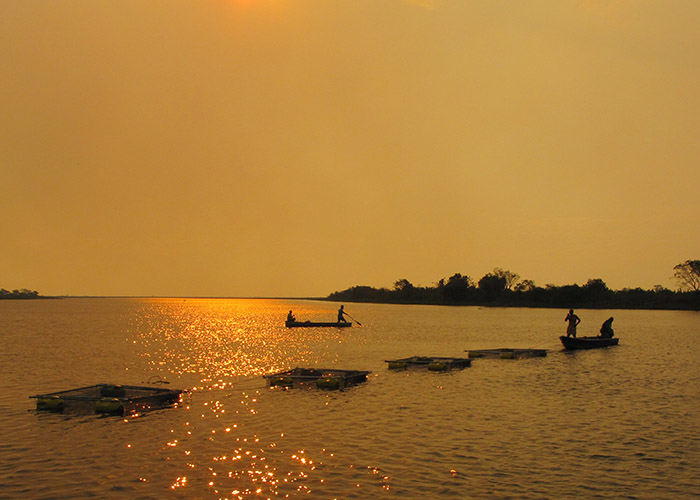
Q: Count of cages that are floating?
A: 4